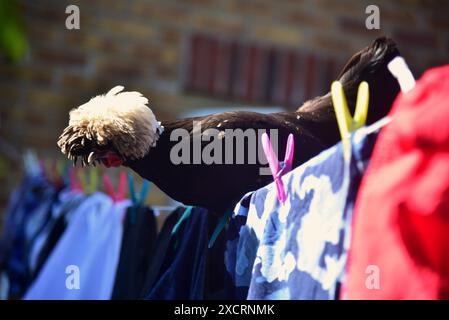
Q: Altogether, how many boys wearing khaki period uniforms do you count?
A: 0